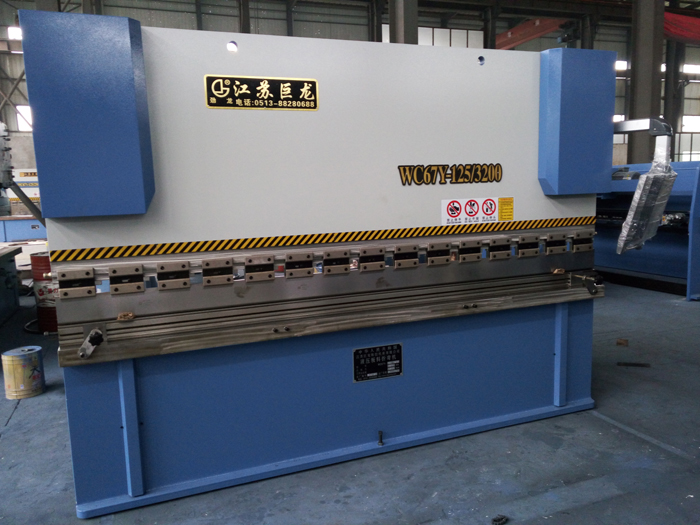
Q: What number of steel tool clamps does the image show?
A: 15